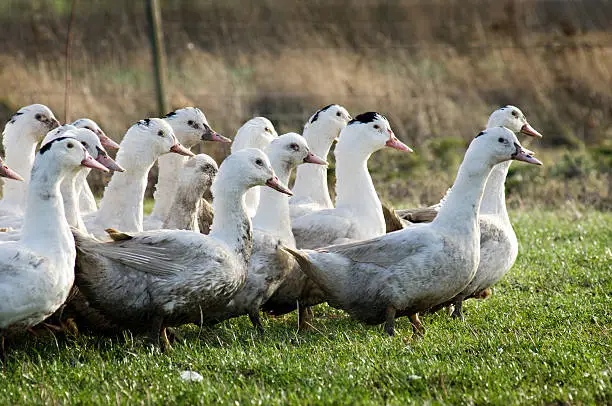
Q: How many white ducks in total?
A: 15